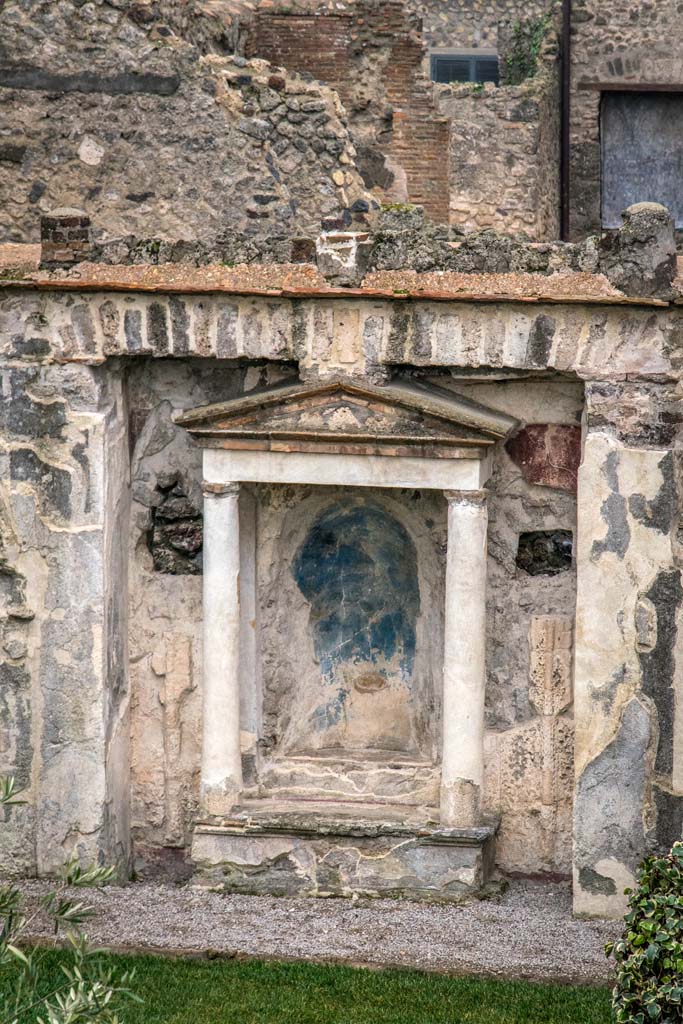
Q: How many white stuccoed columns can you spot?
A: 2